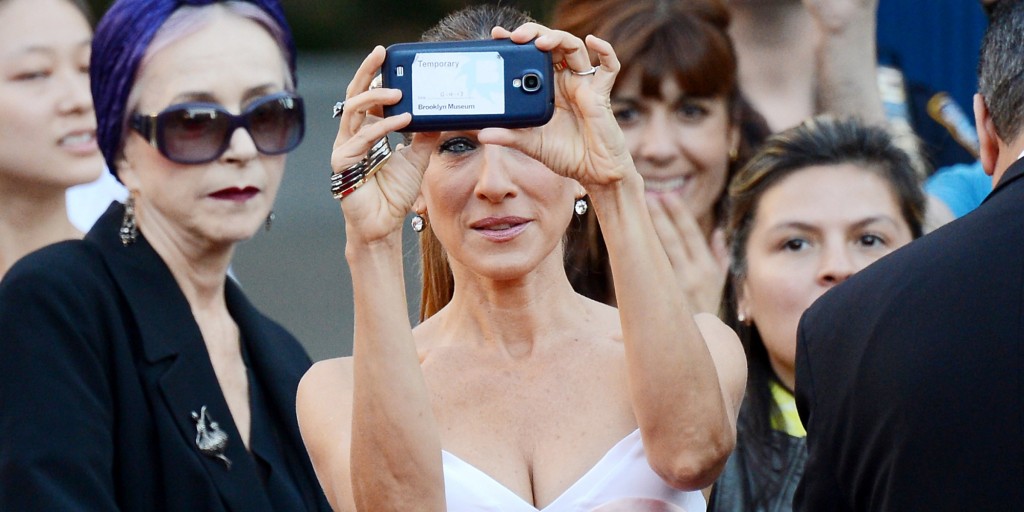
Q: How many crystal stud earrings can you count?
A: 2